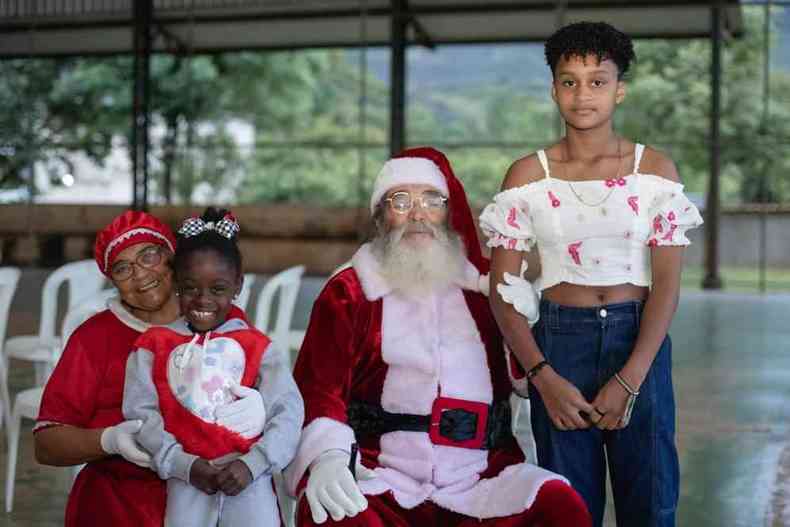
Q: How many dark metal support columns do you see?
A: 3